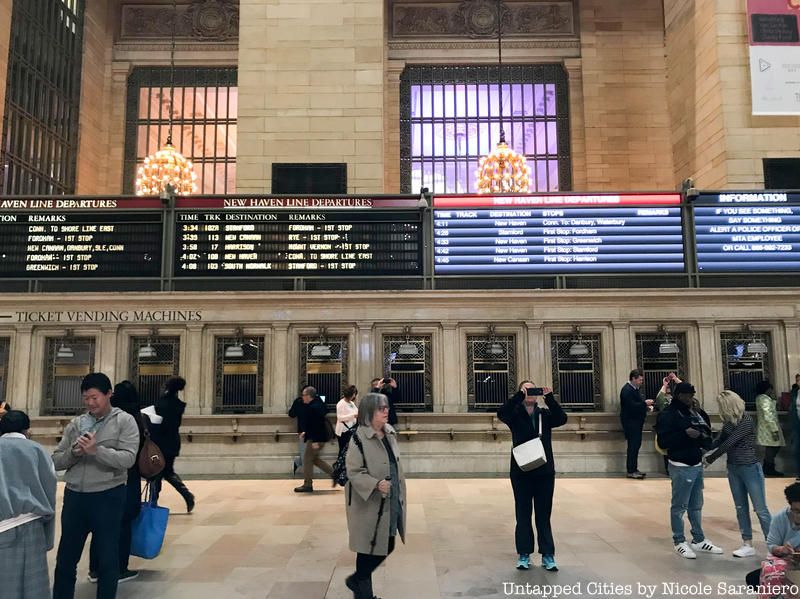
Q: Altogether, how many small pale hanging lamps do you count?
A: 9